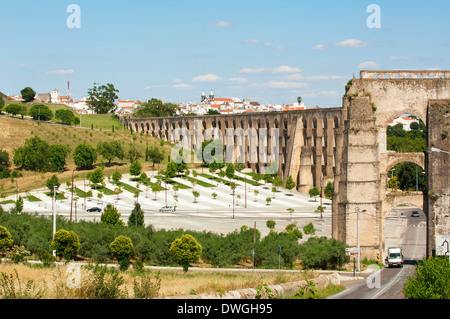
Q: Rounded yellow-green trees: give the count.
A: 4